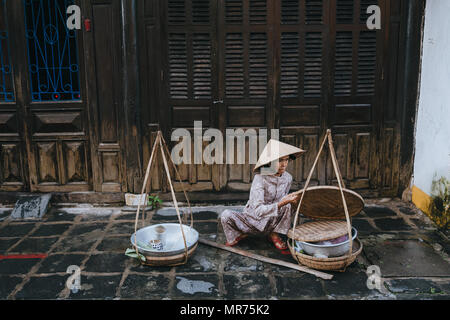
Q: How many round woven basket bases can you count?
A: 2